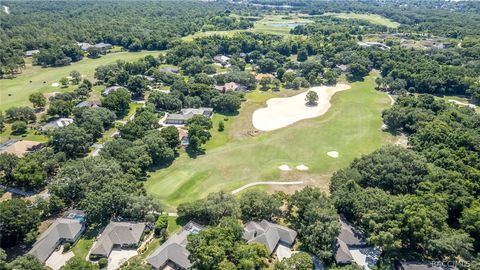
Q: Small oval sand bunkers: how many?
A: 3